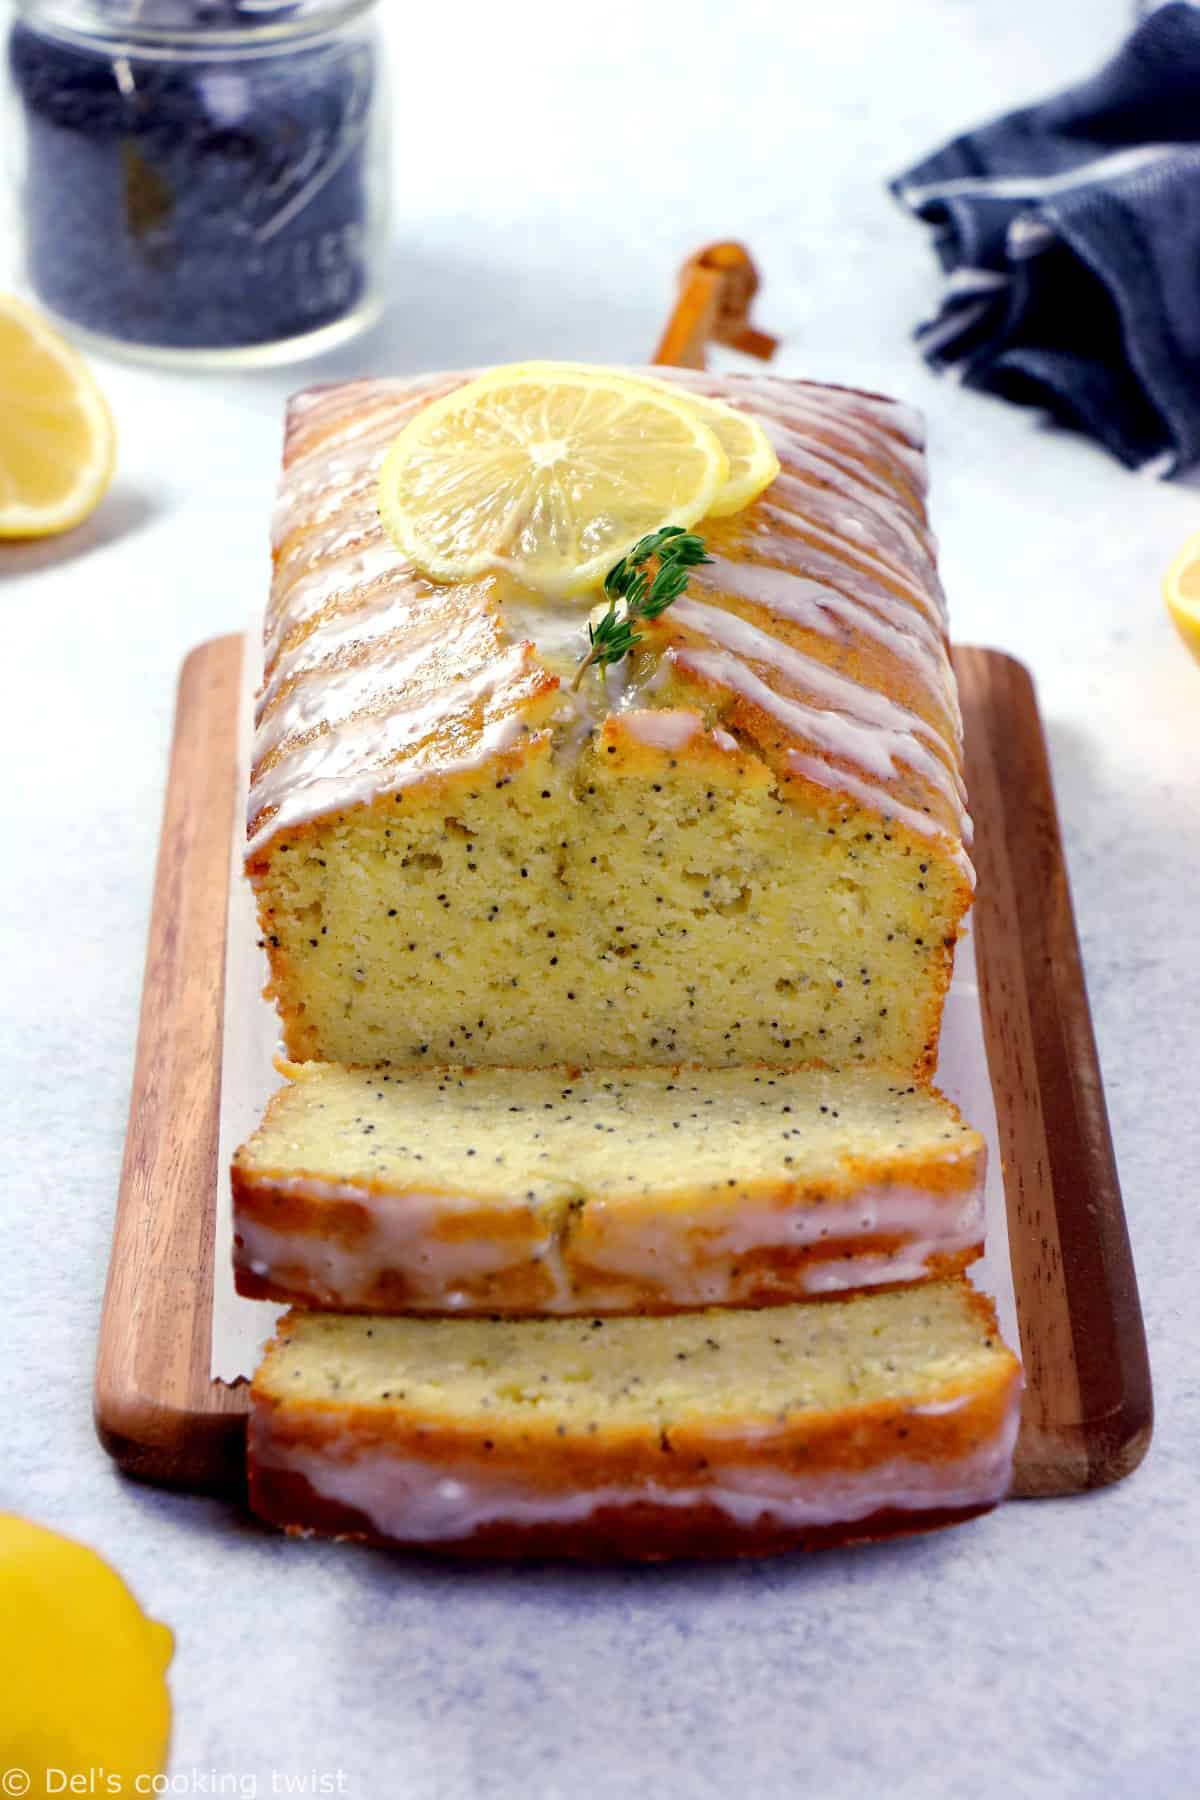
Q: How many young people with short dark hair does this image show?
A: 0